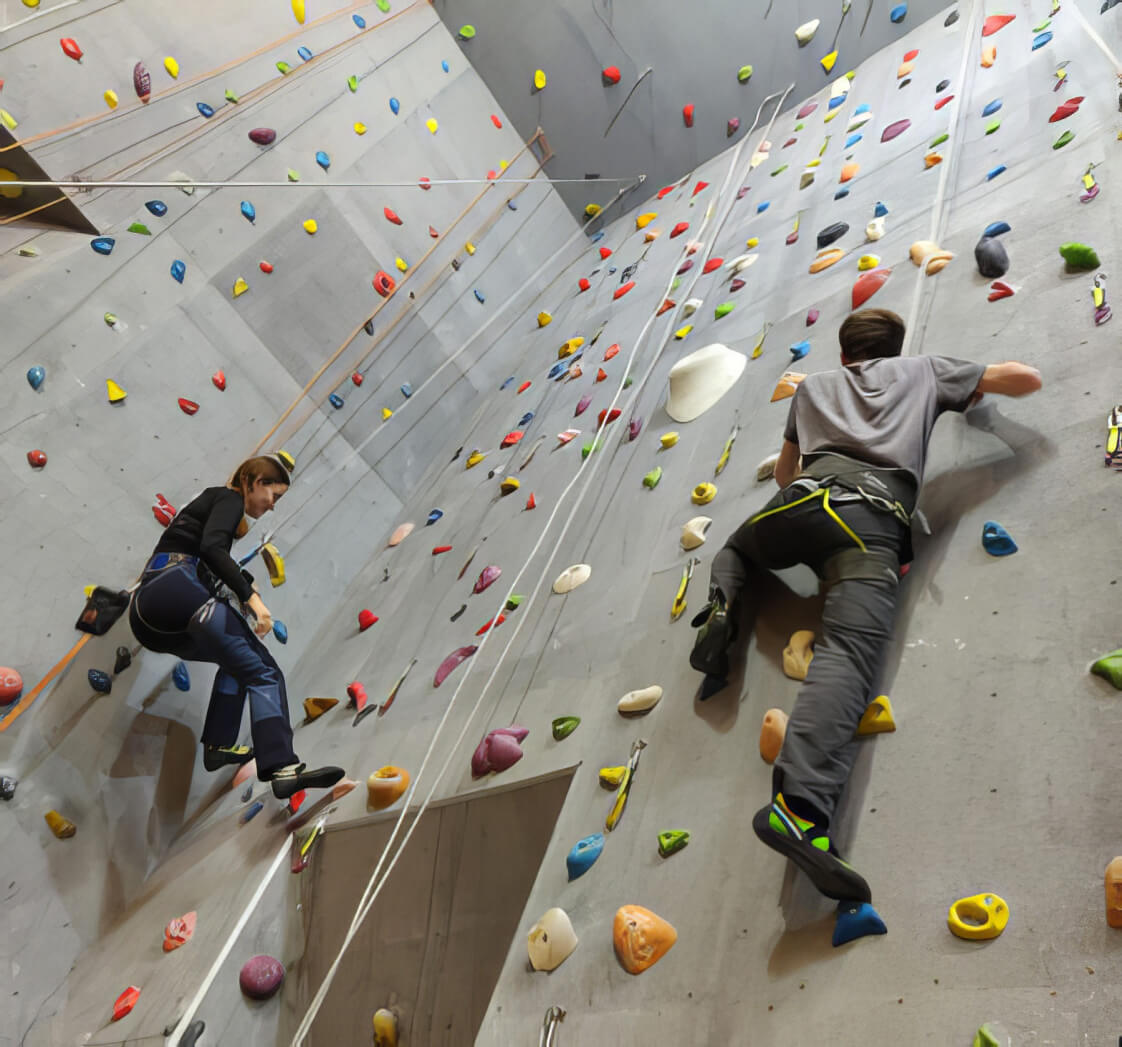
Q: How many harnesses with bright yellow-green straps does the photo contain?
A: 1